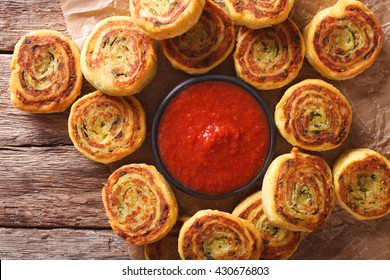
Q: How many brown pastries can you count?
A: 15